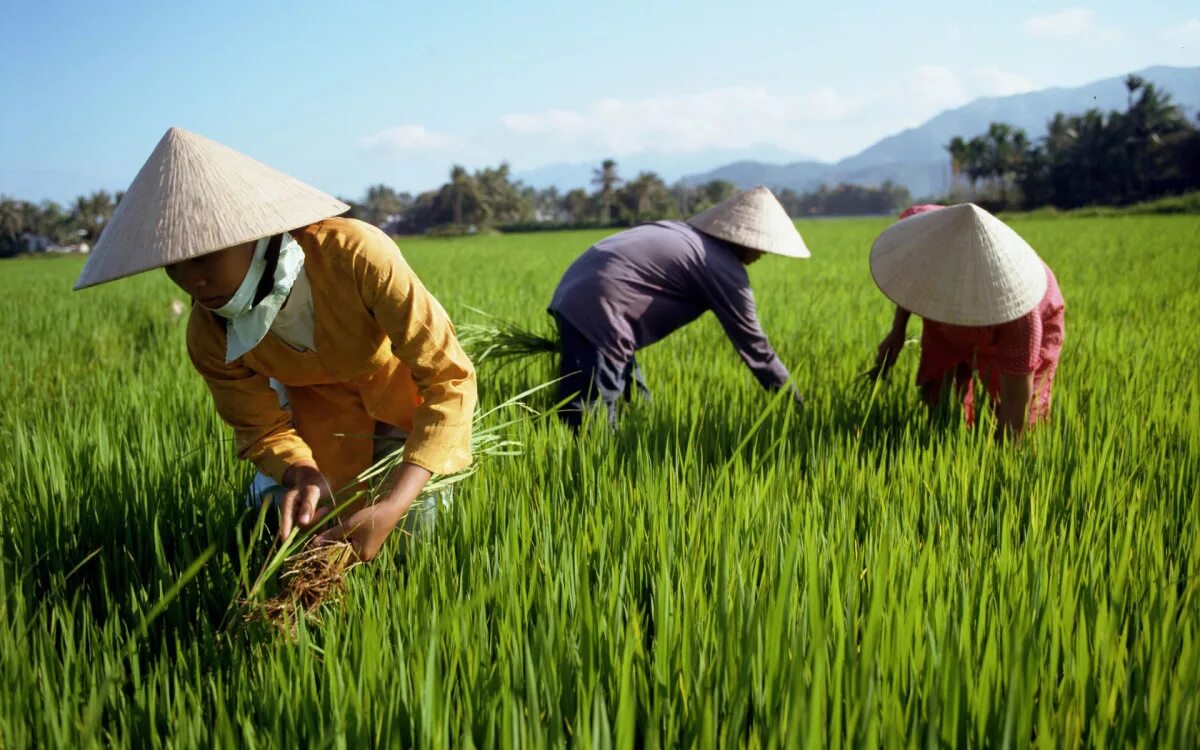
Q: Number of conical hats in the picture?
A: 3